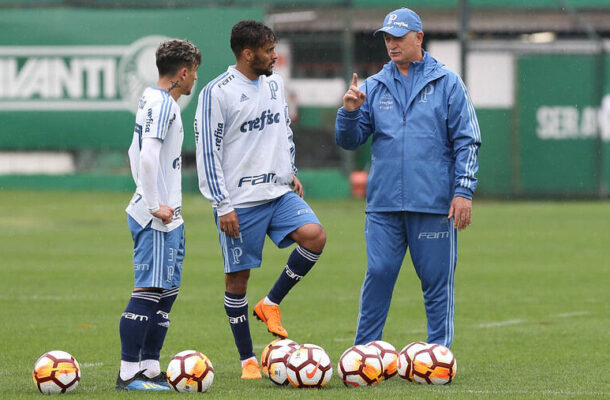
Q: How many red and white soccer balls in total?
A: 9